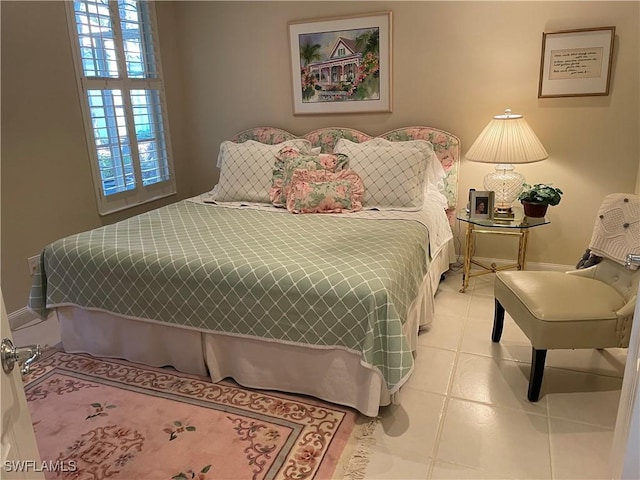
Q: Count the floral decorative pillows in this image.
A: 2